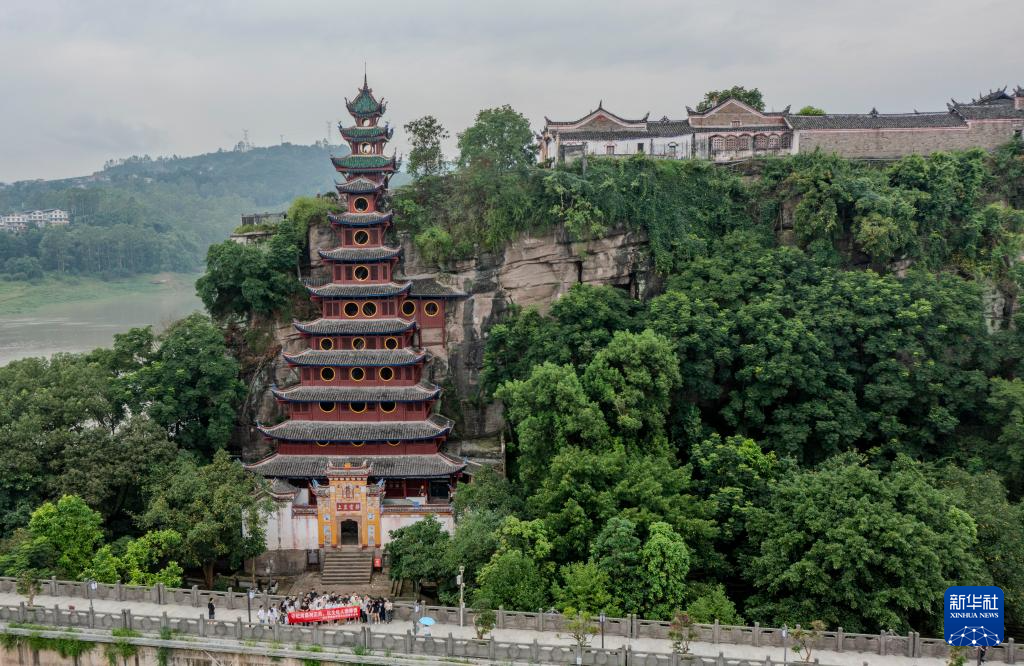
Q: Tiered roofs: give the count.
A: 12